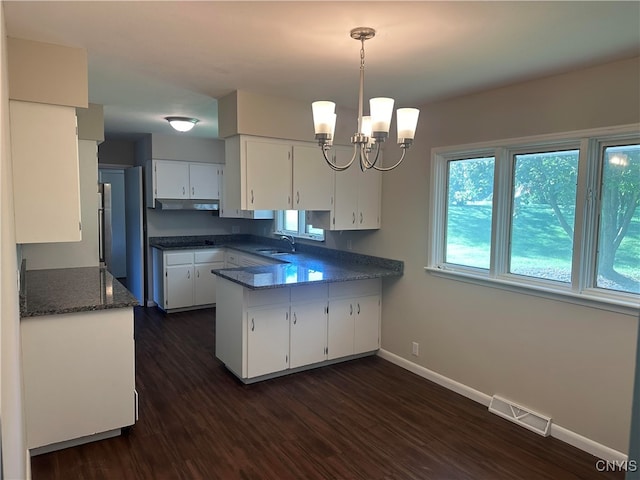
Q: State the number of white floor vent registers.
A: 1